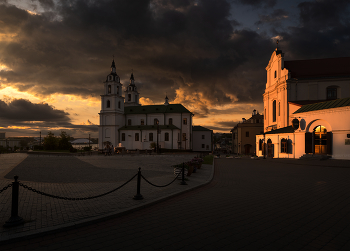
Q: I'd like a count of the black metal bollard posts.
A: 3